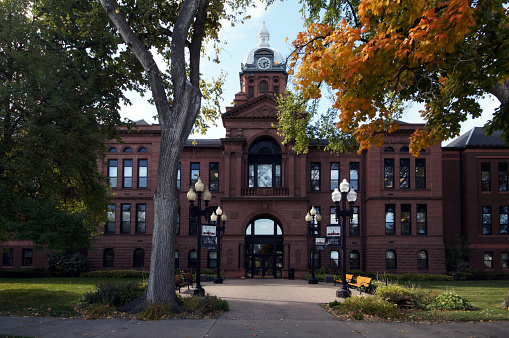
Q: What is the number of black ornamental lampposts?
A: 4